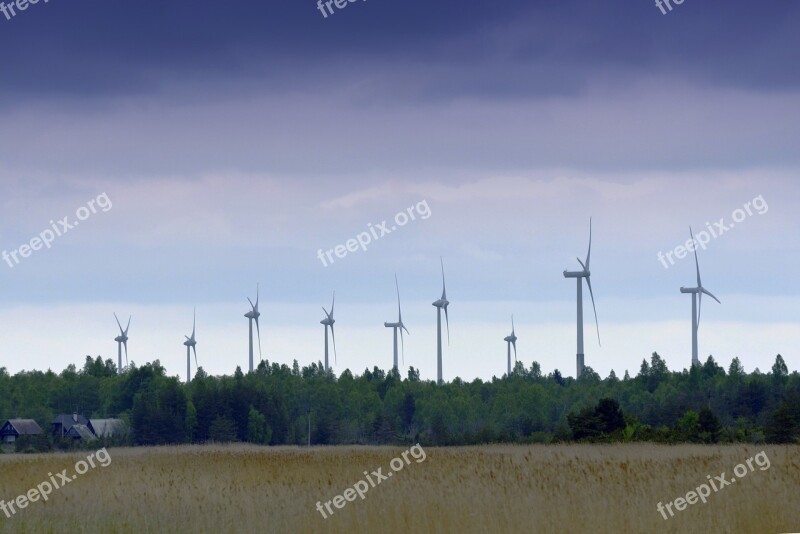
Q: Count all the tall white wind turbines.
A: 9